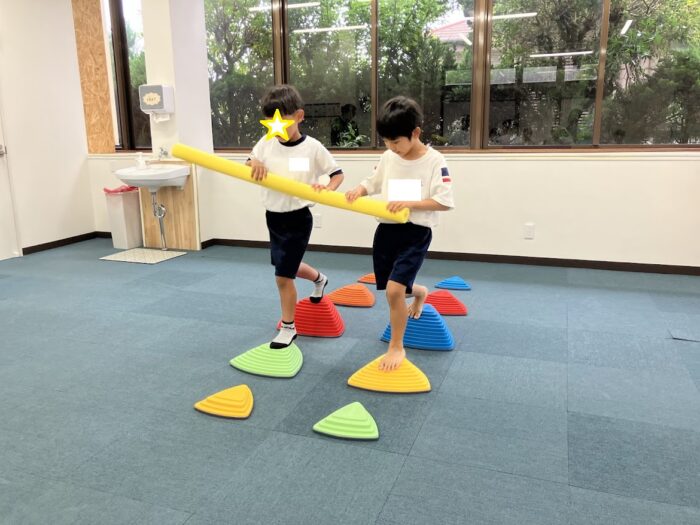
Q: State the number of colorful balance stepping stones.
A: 10